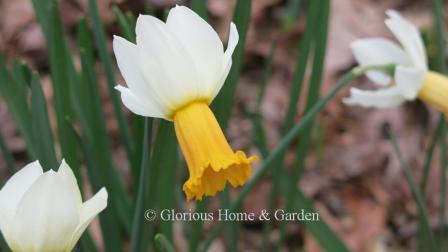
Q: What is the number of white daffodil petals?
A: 14